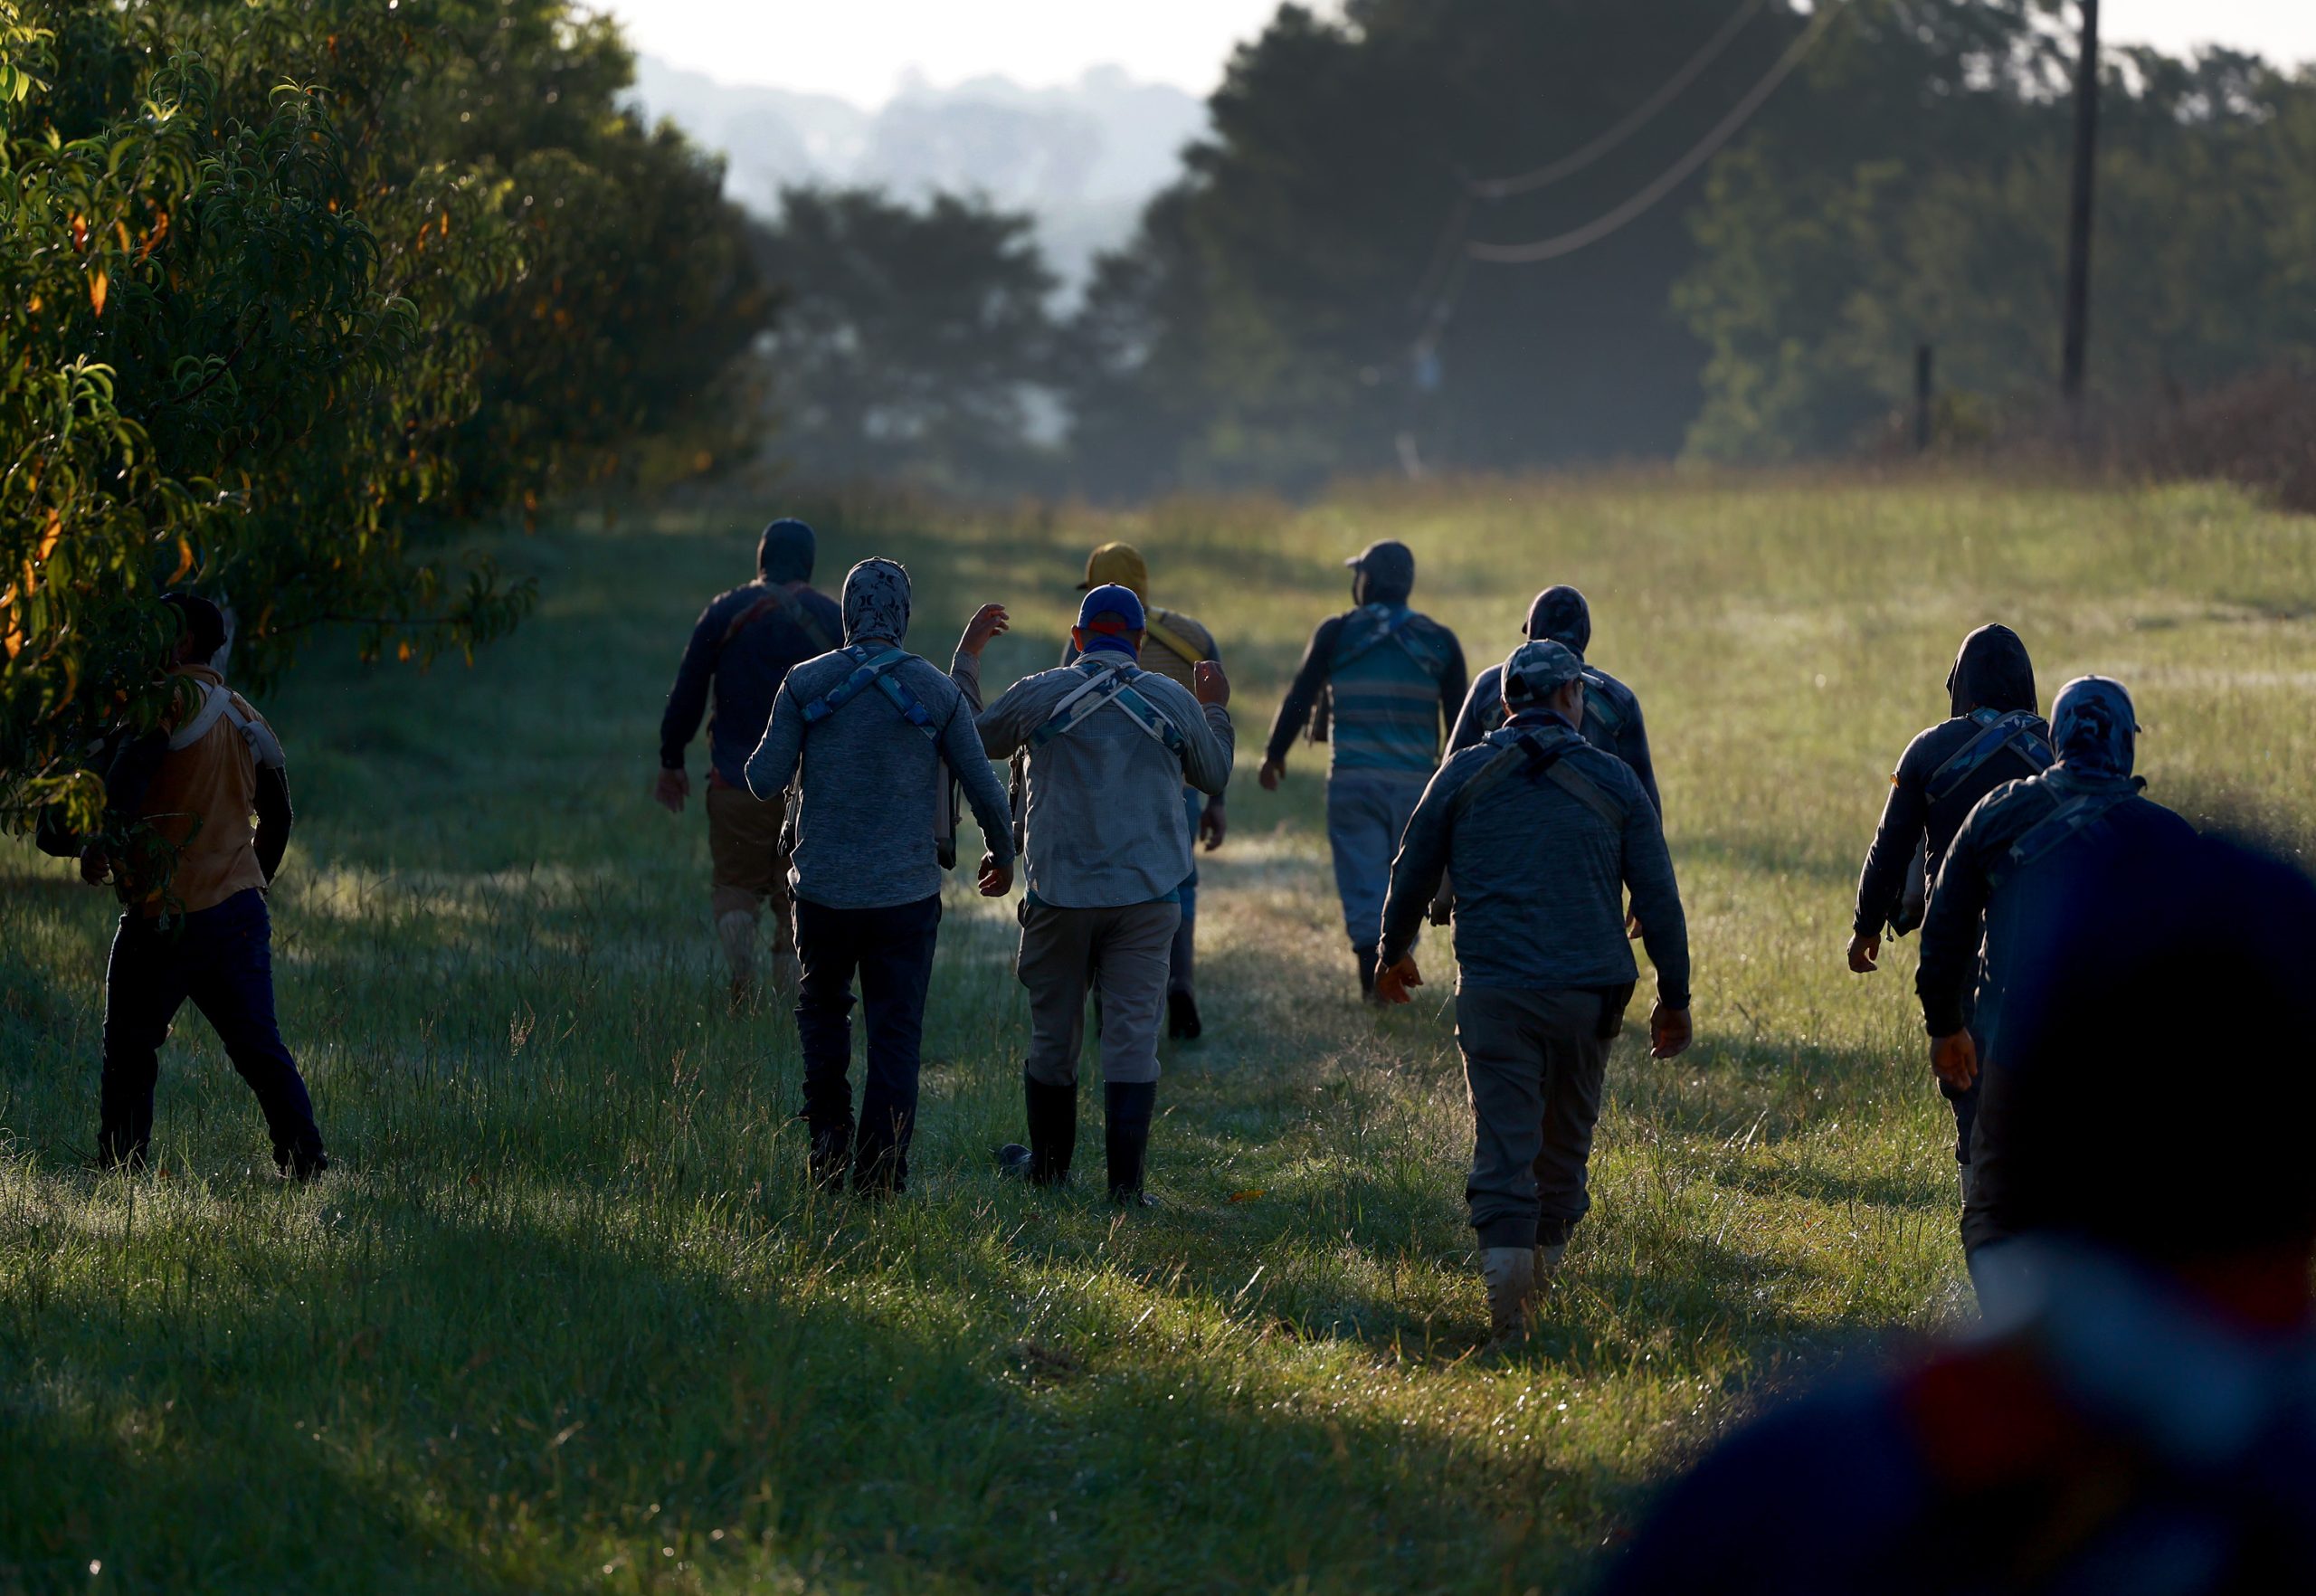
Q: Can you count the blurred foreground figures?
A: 1